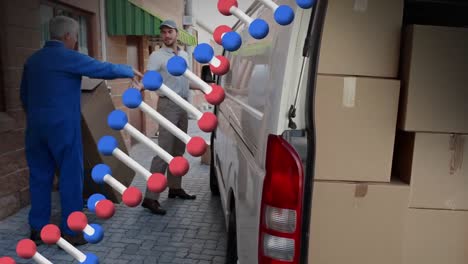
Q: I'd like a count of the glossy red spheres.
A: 14